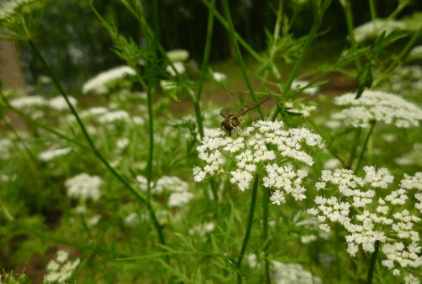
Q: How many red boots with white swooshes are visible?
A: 0